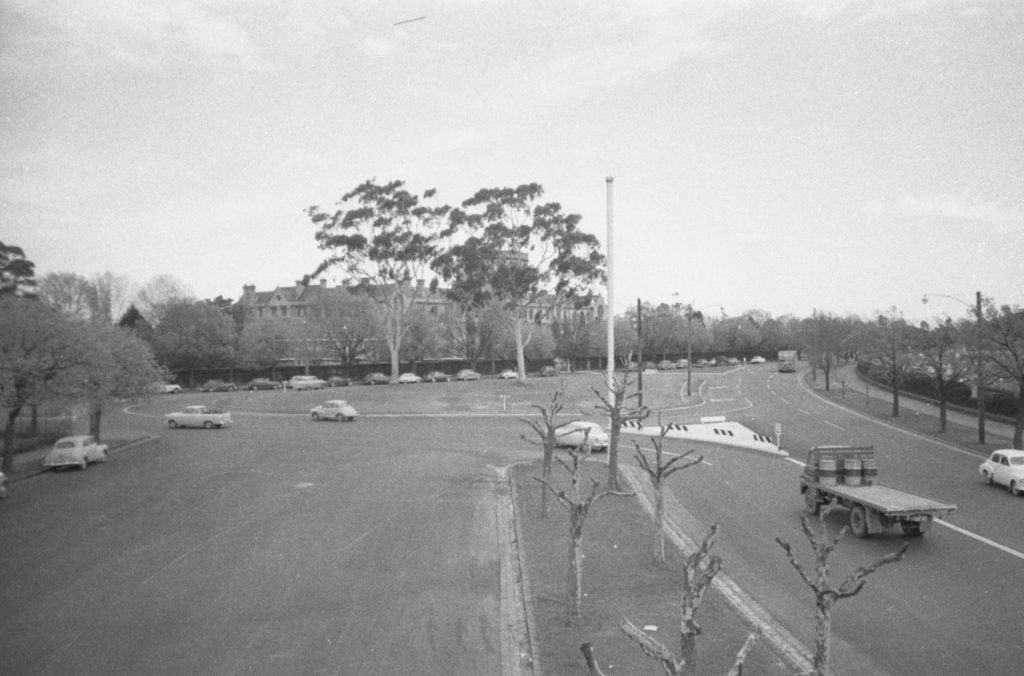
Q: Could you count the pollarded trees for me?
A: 6